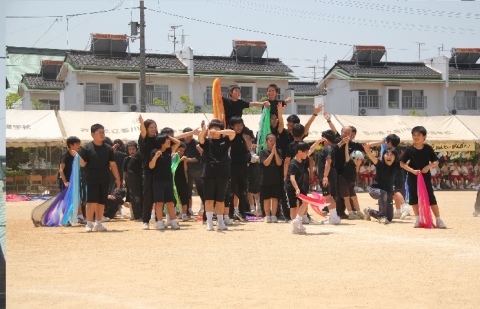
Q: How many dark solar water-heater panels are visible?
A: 5